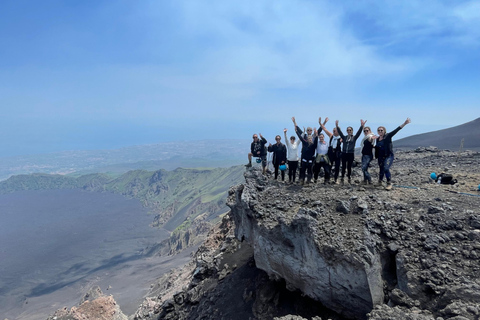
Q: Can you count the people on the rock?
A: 10